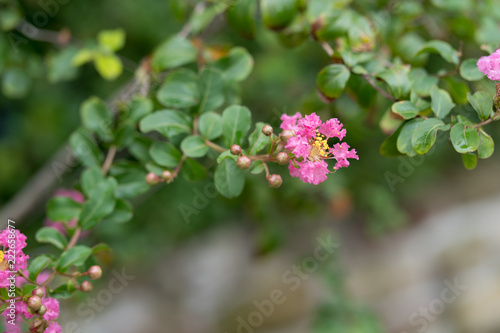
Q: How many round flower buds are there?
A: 13